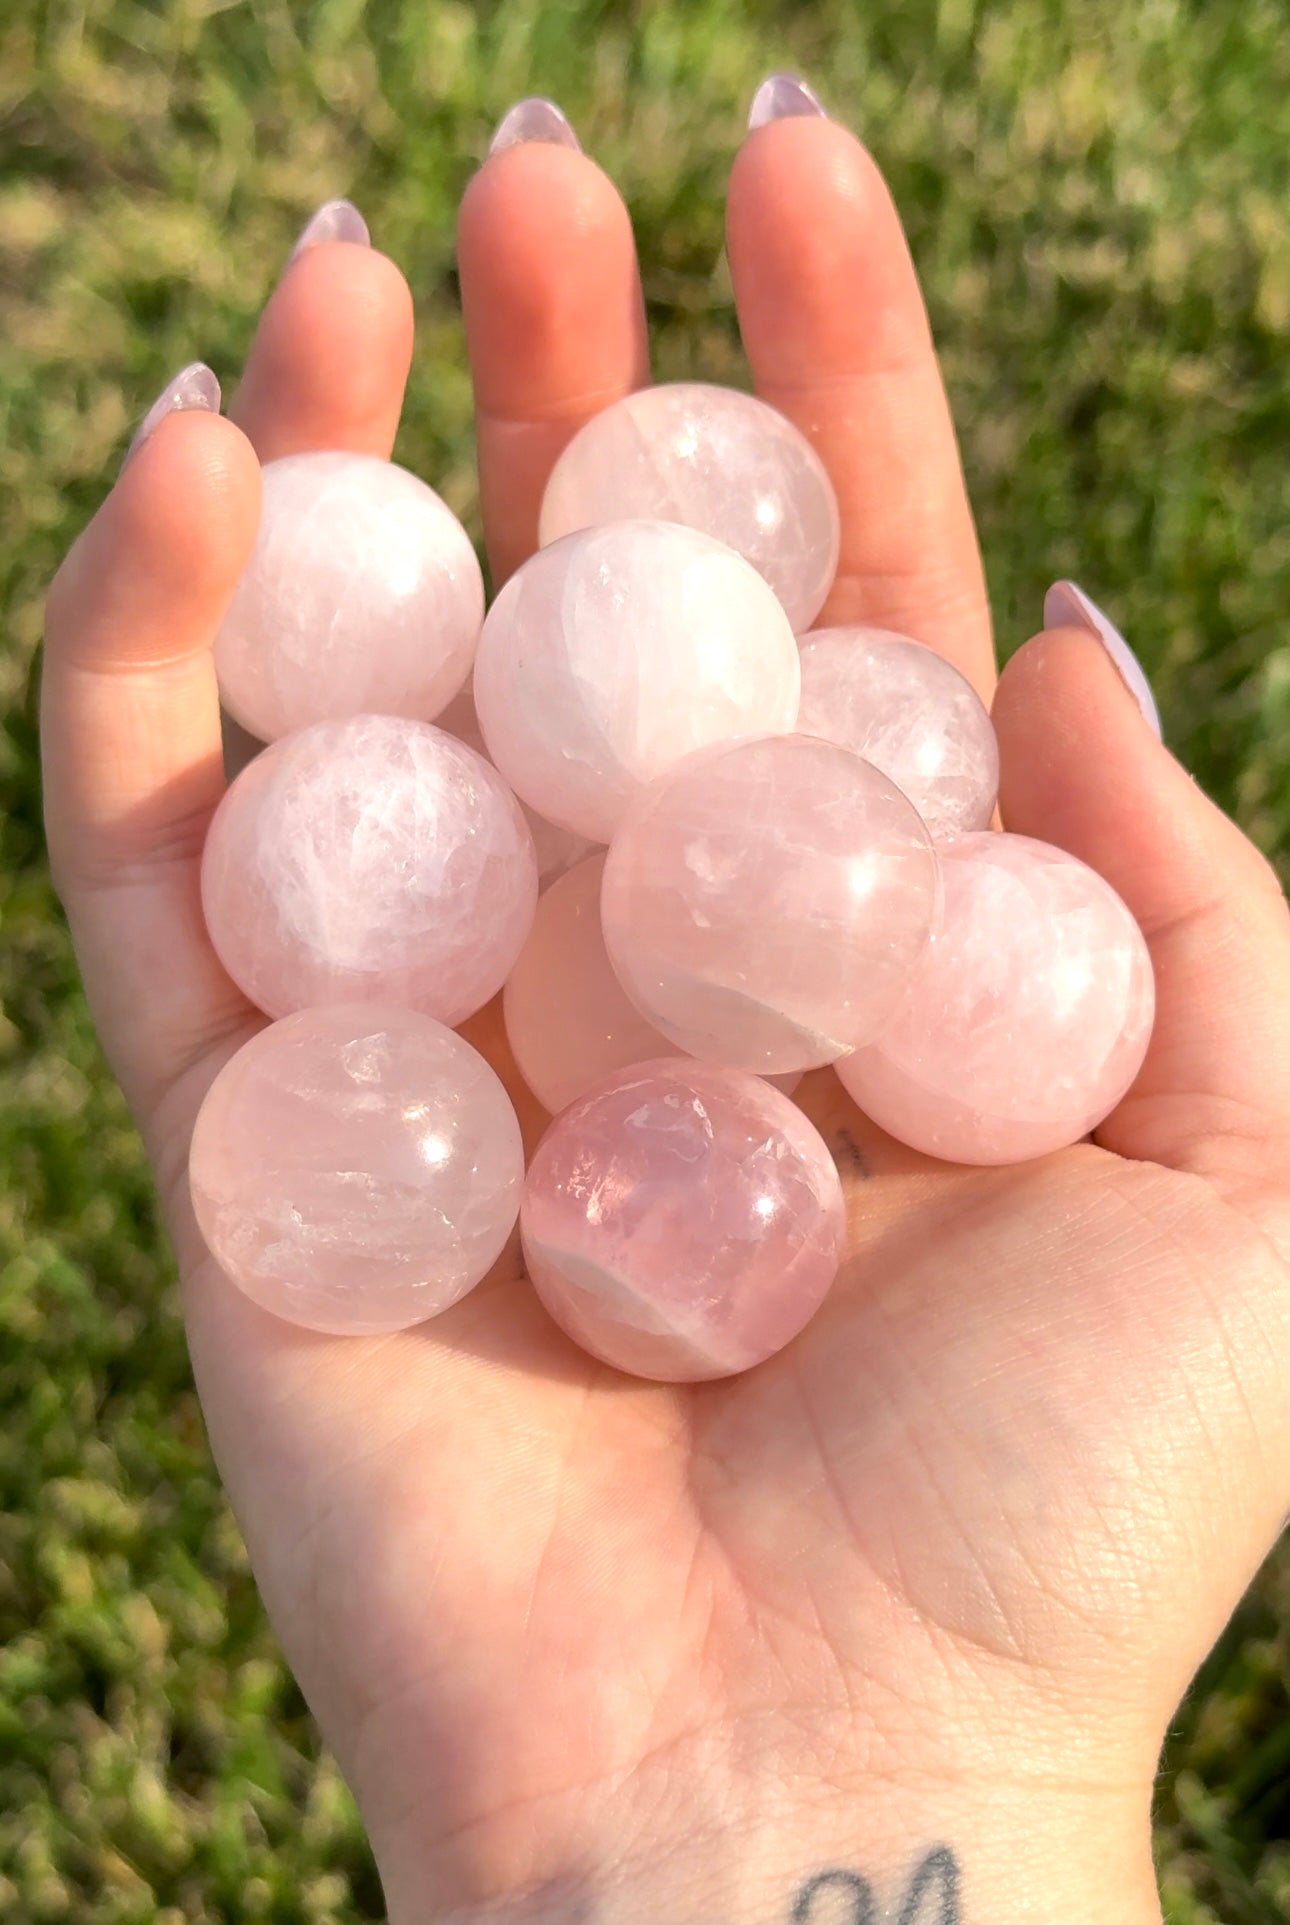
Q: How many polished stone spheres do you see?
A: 11